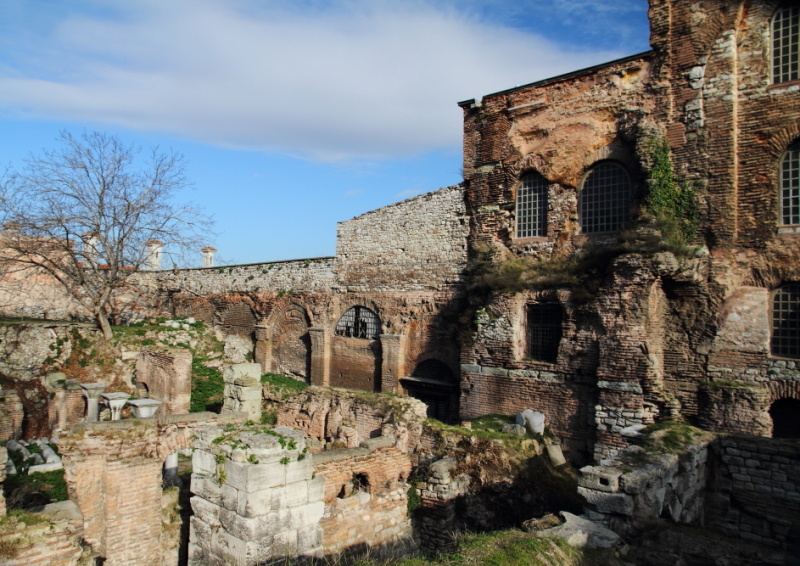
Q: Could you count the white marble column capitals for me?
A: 3